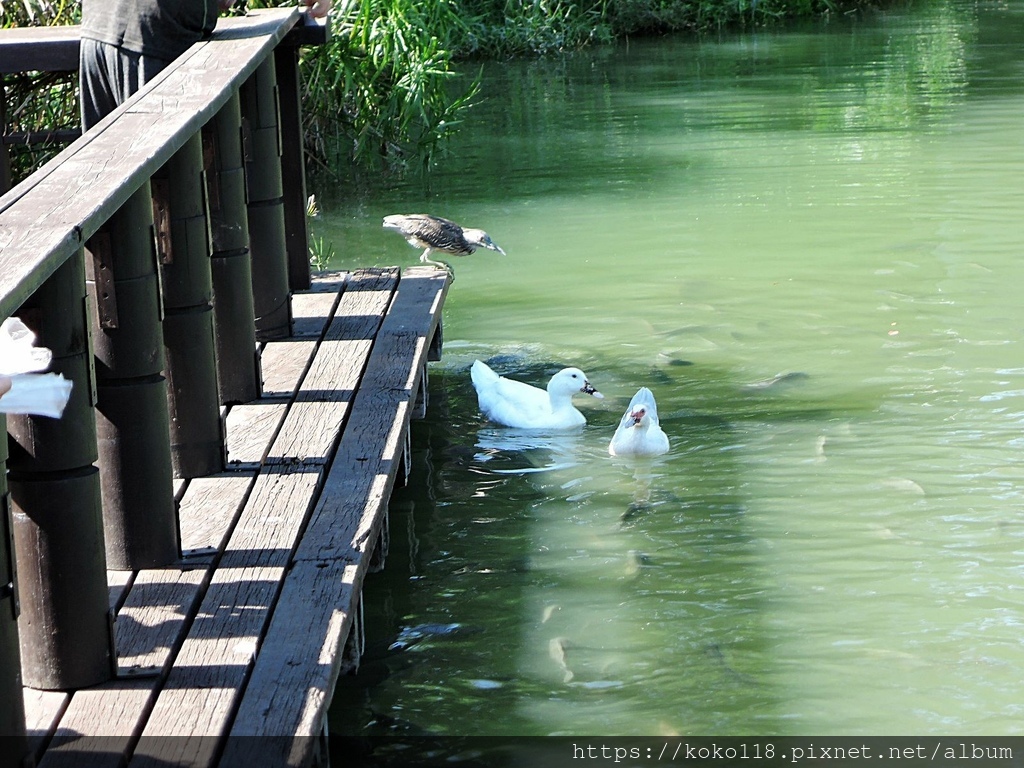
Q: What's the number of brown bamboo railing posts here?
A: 6